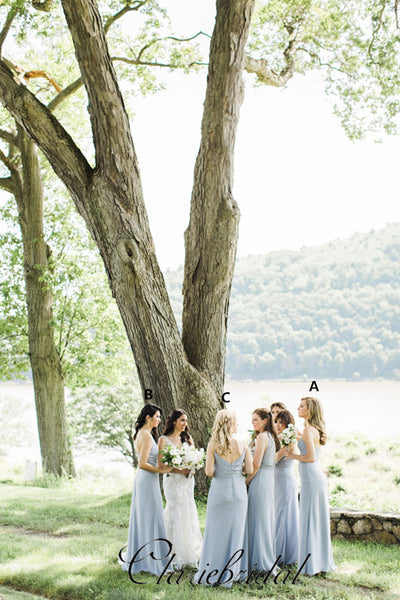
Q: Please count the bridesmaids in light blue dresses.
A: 6